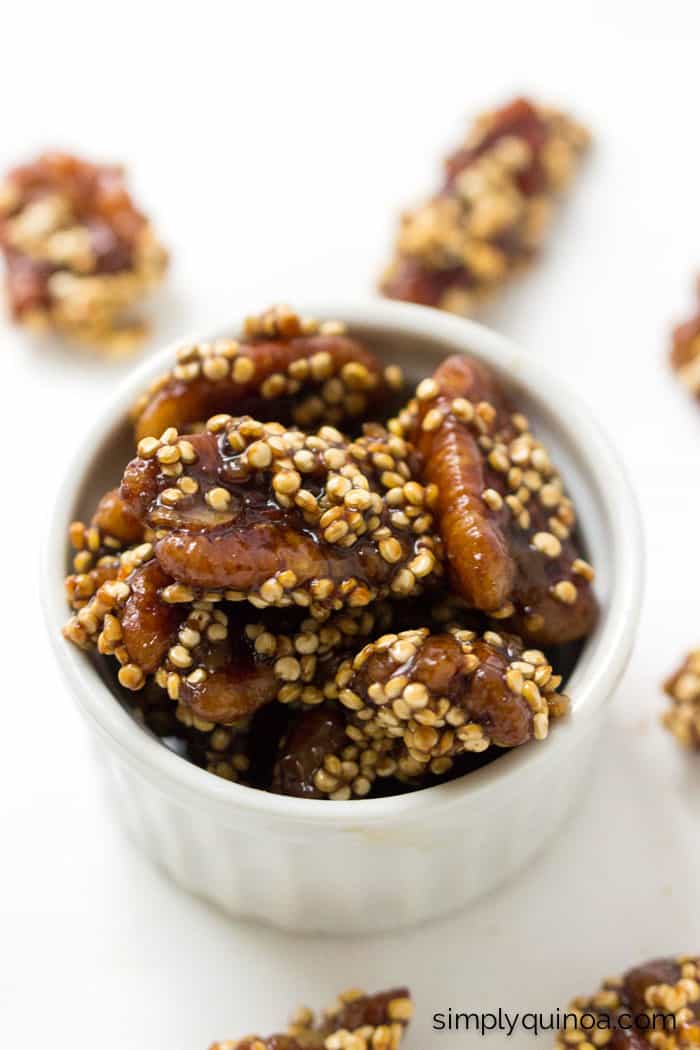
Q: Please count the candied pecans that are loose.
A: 6